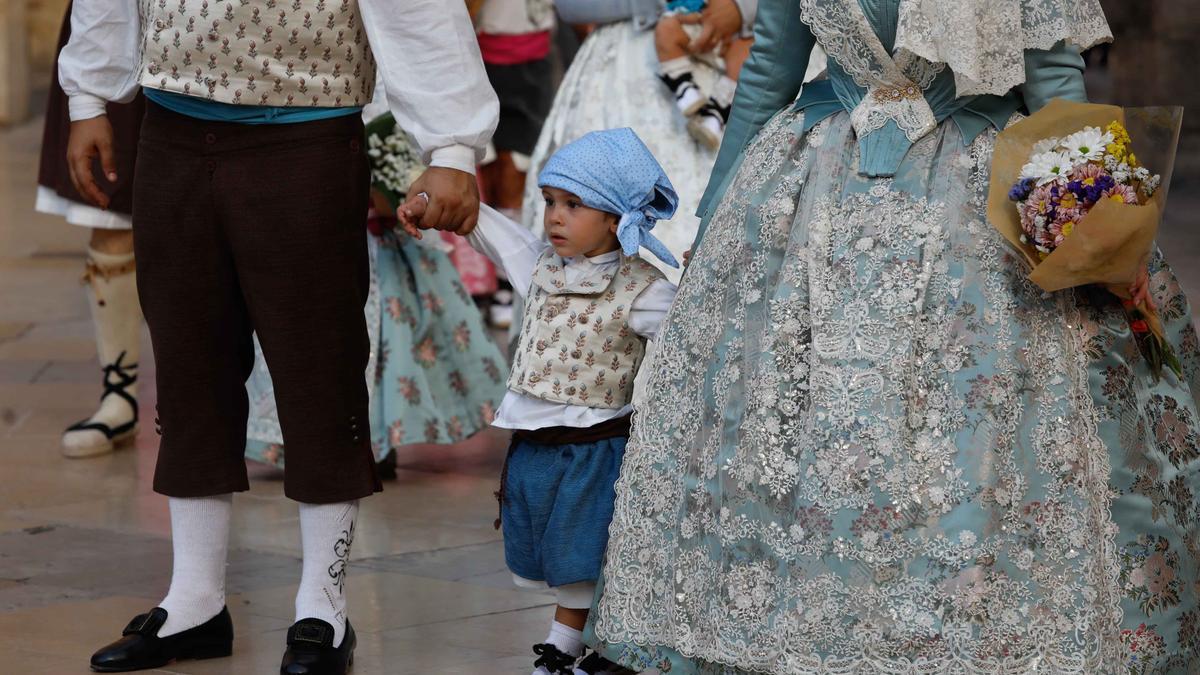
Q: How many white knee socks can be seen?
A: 3